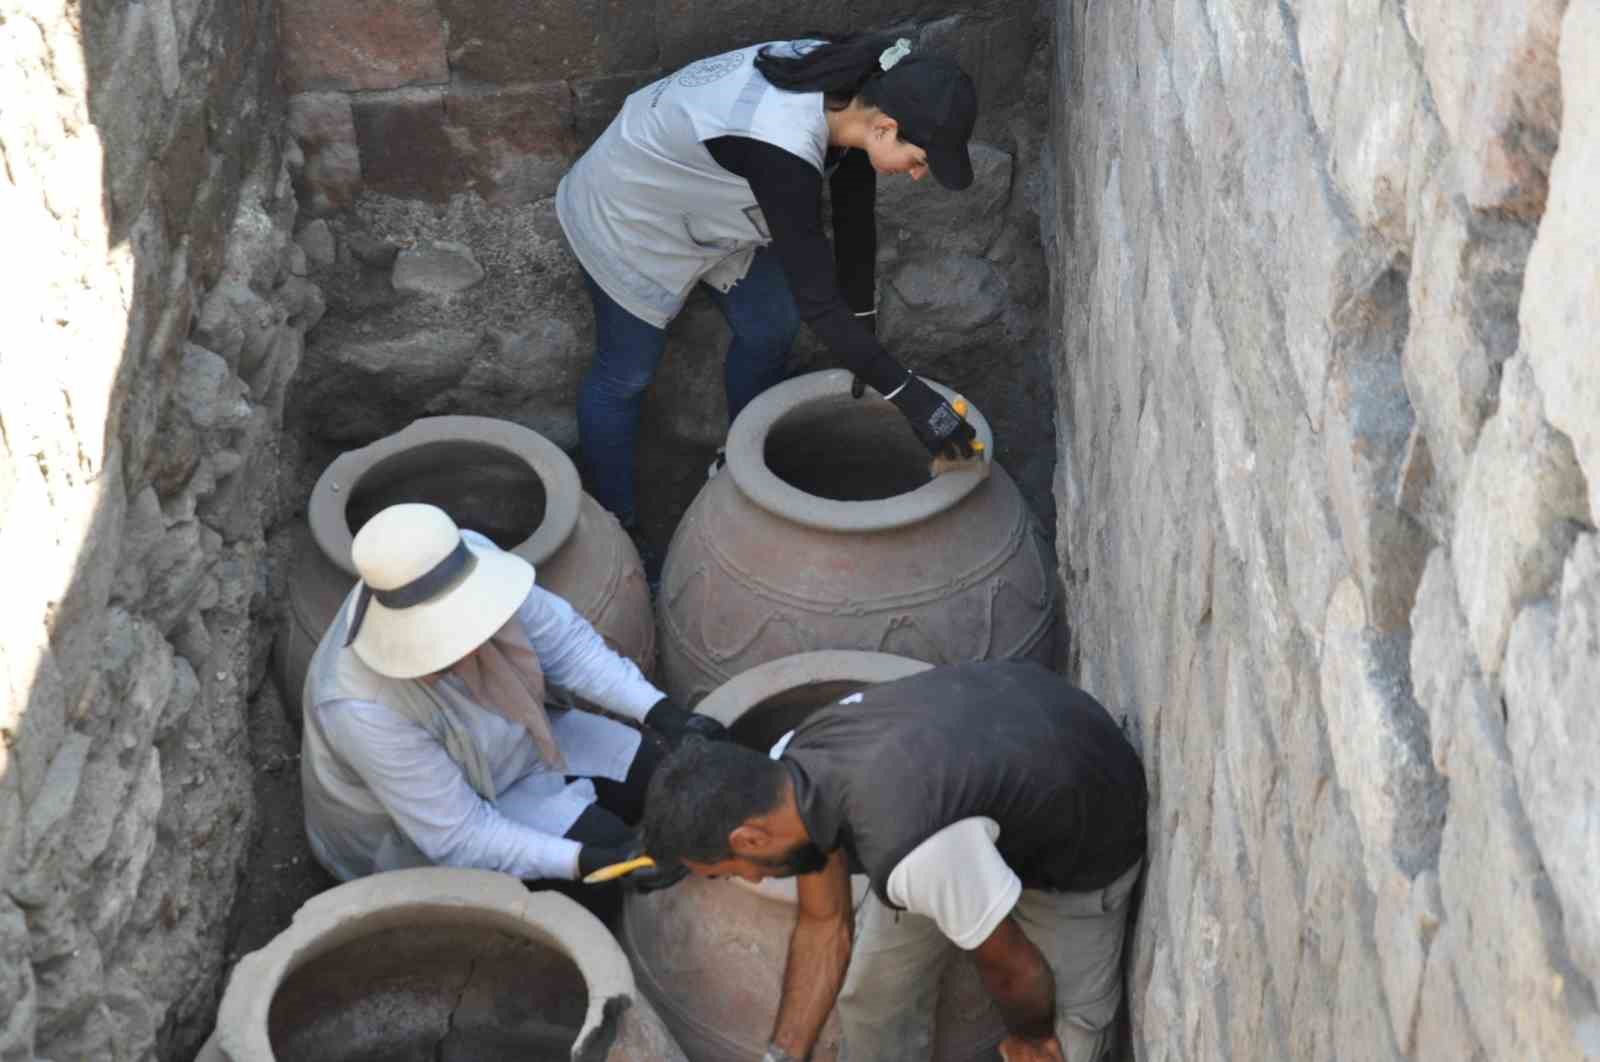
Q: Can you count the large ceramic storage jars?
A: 4